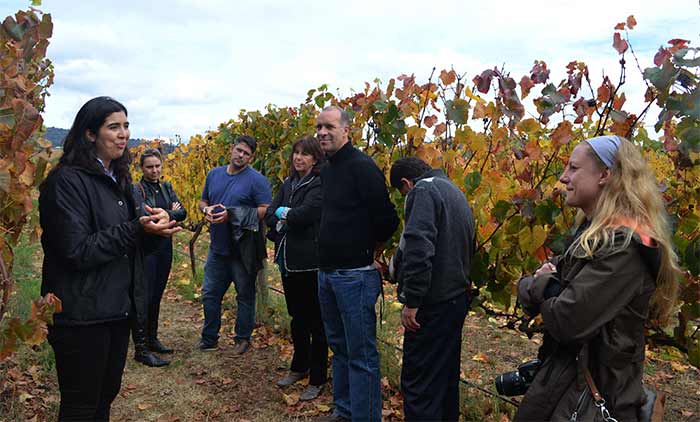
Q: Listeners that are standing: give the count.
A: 6